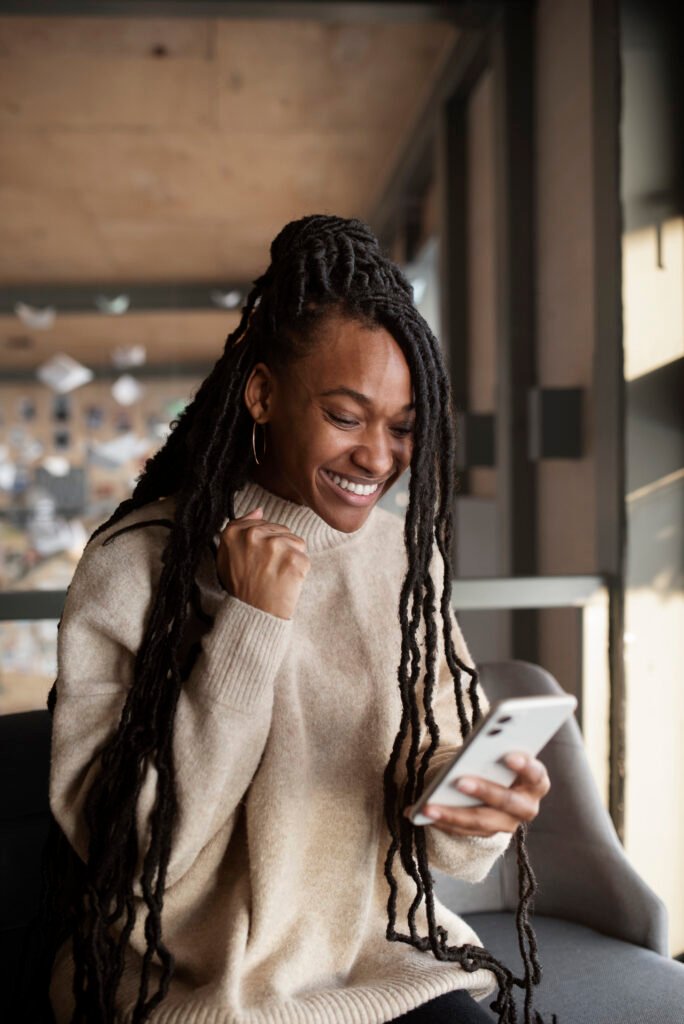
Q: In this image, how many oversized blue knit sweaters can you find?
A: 0